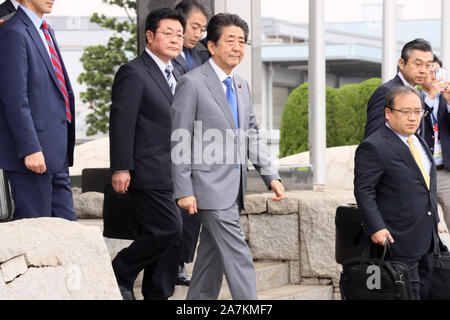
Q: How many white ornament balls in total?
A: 0